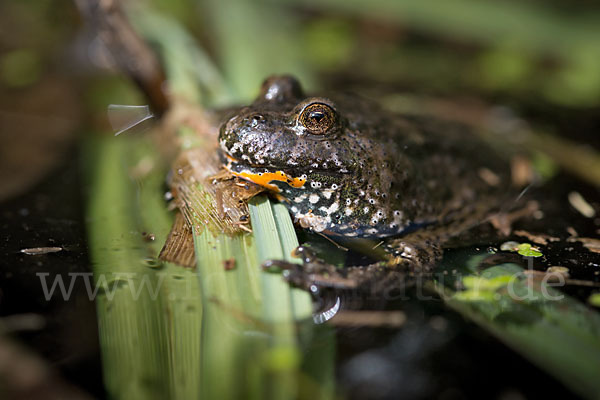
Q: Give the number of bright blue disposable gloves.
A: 0